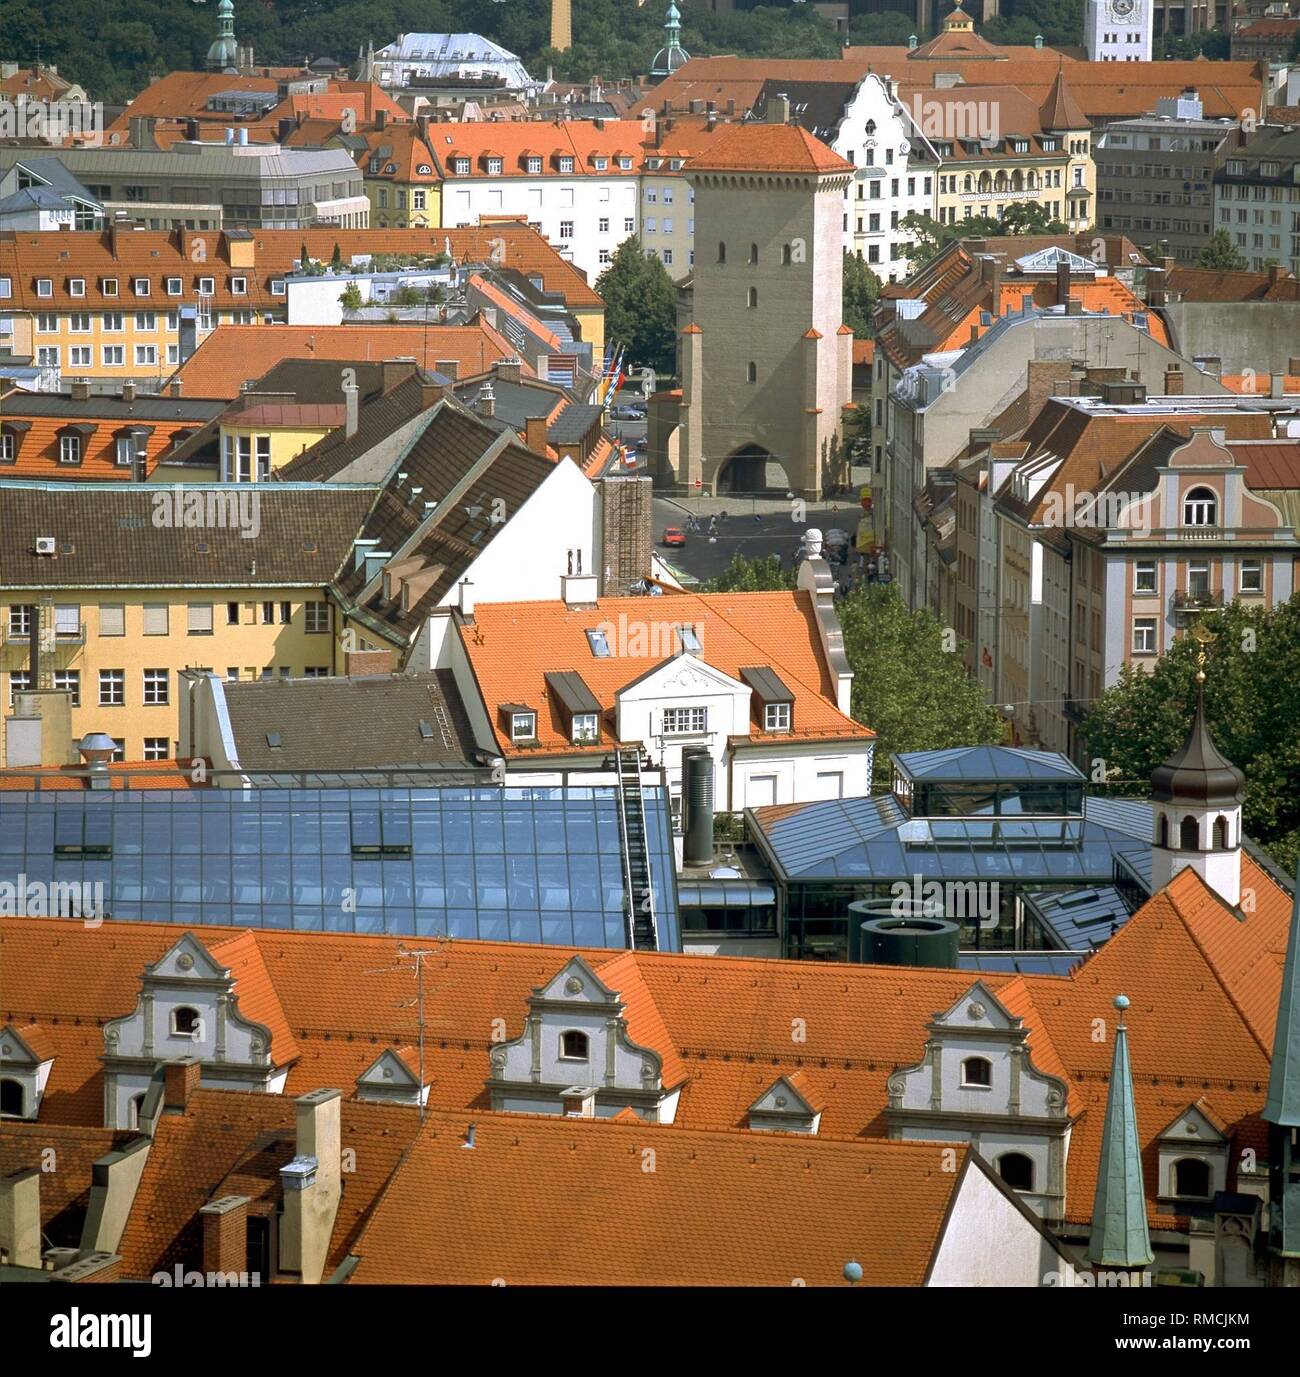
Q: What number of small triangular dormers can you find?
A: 4